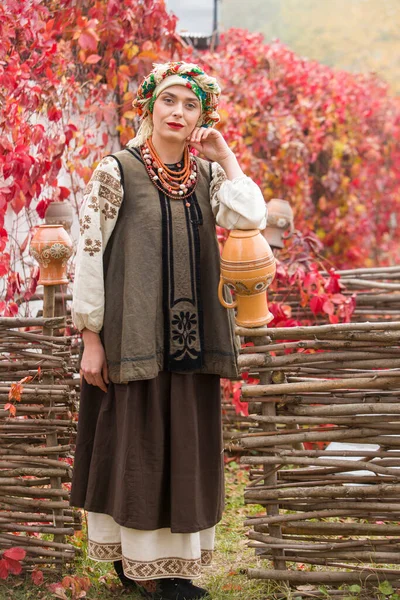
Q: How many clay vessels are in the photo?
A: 4